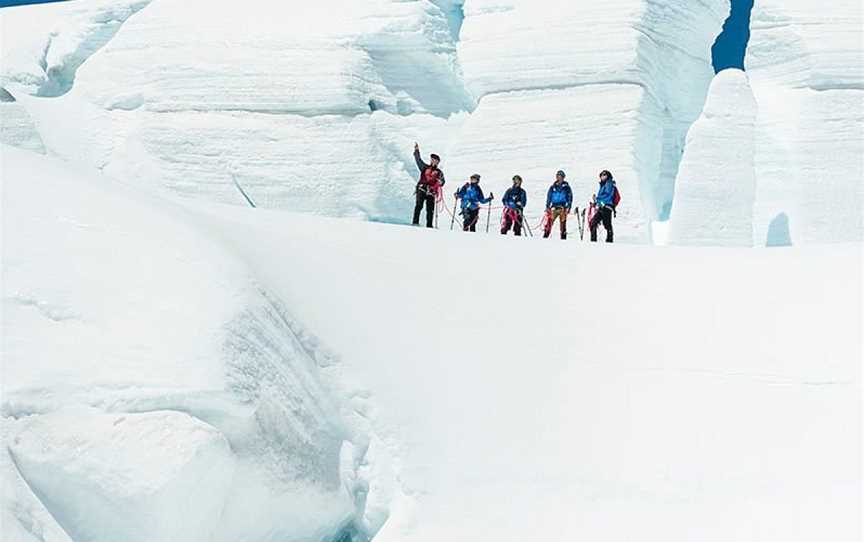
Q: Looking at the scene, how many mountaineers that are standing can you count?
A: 5